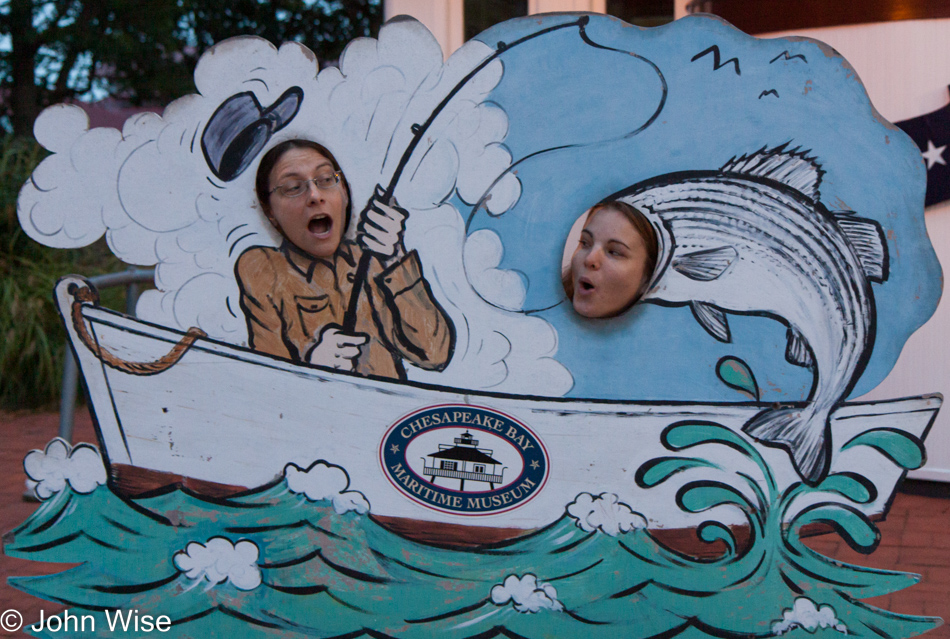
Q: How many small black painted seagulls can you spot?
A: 3